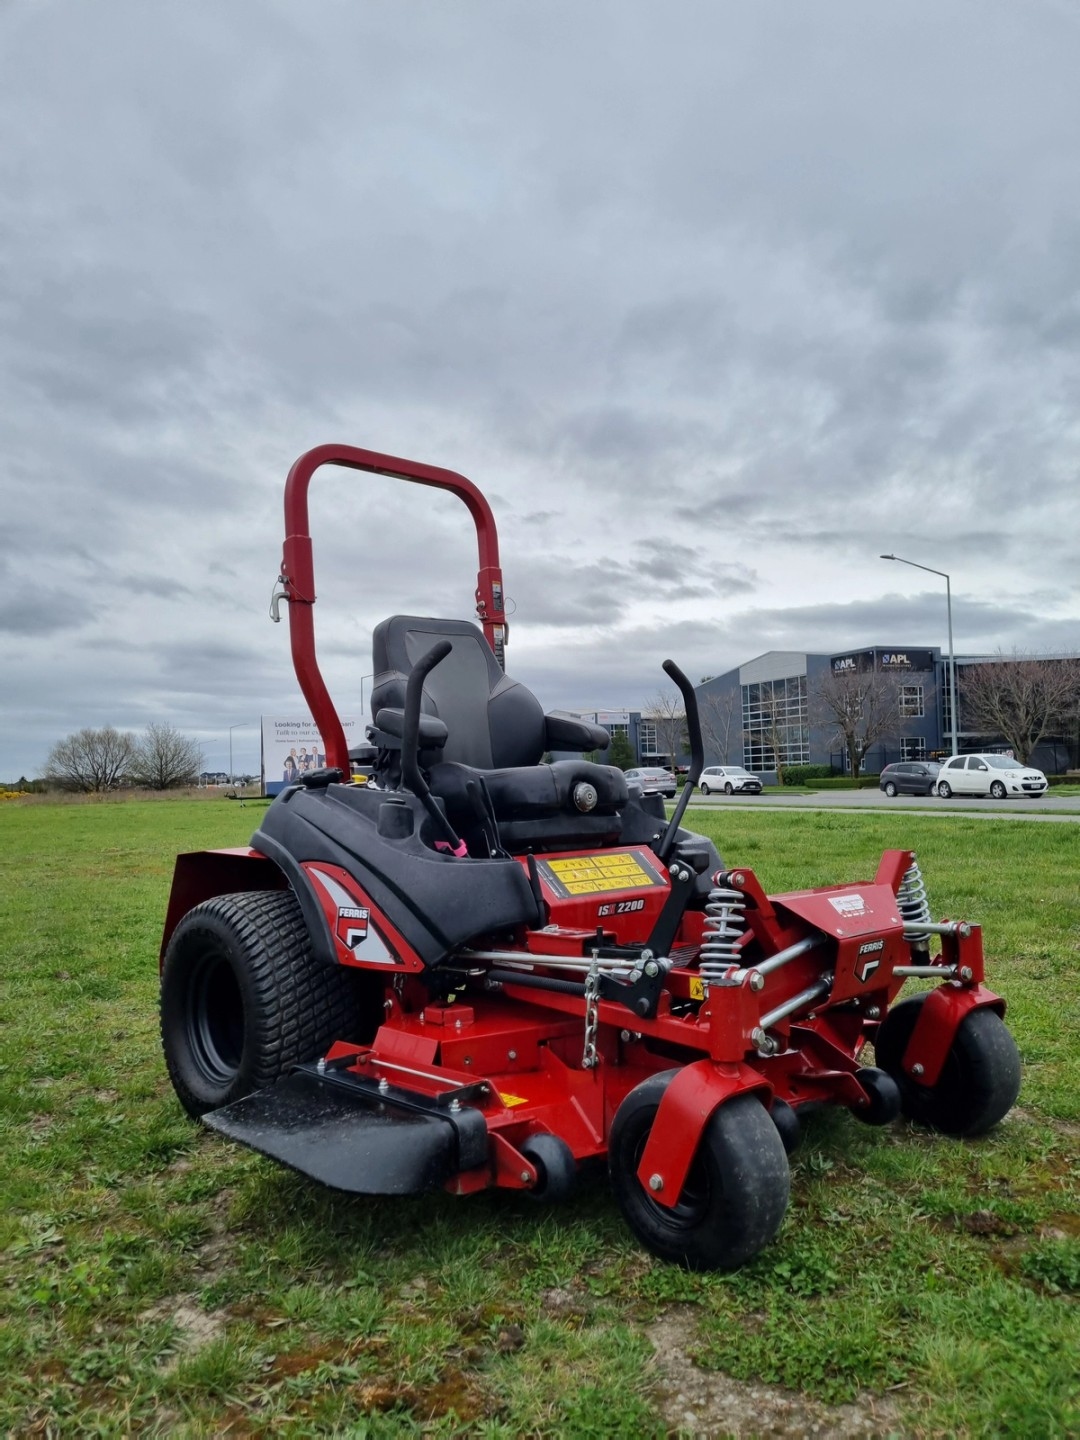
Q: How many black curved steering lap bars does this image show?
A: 2